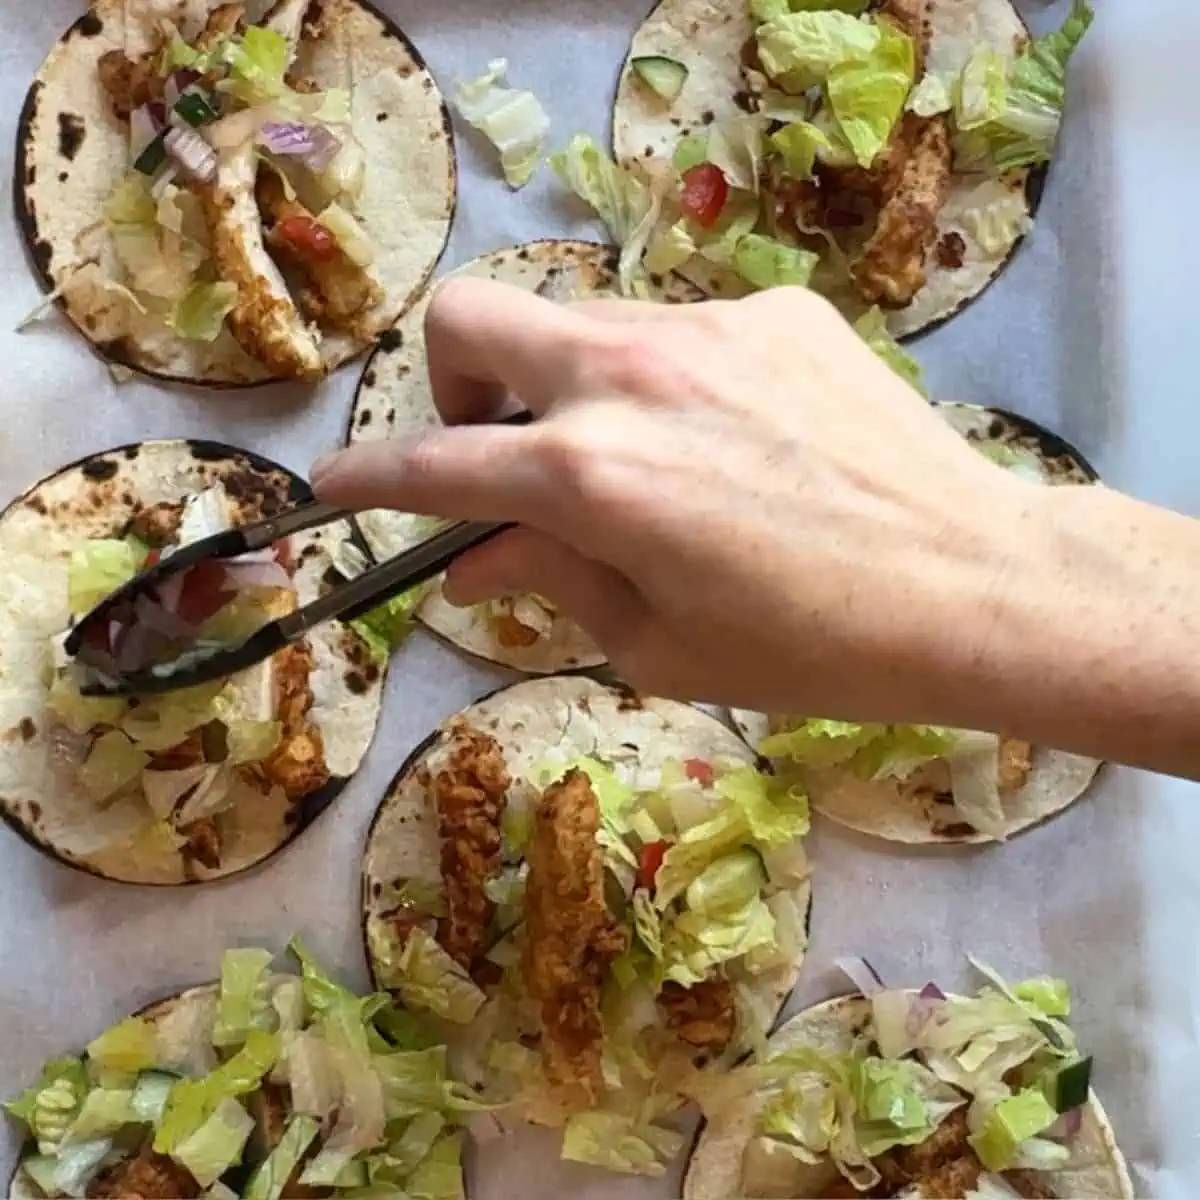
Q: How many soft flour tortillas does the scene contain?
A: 8